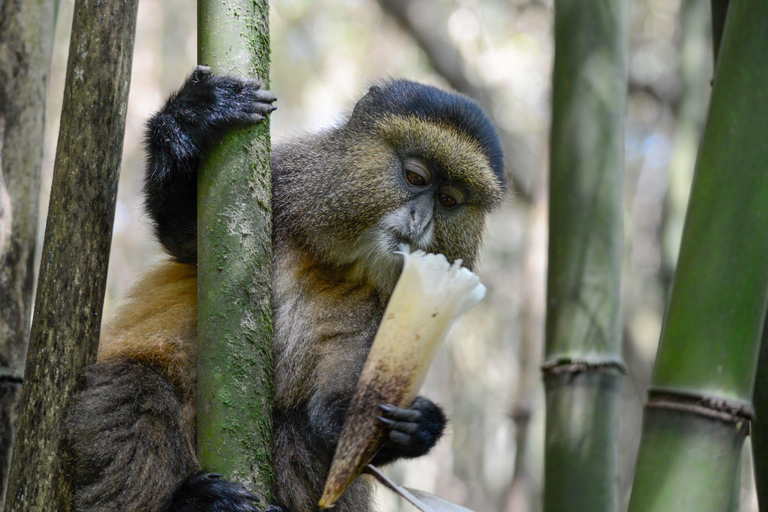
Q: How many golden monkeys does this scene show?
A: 1